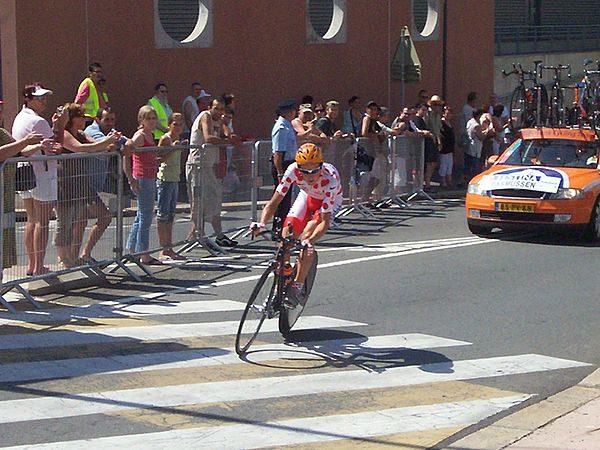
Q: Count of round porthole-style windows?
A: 3